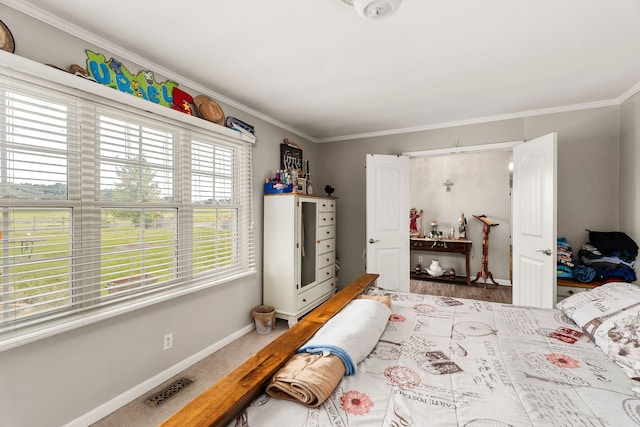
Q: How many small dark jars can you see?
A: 2